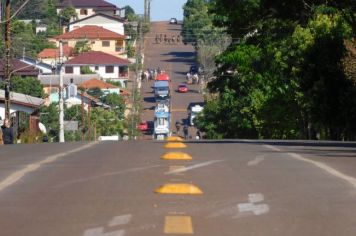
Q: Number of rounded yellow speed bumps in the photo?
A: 4